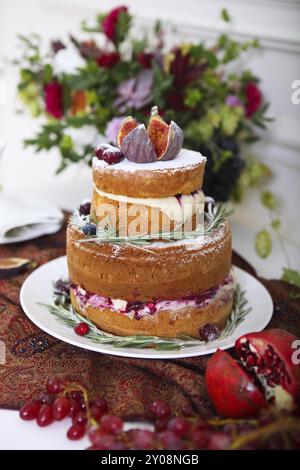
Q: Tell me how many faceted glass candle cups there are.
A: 0